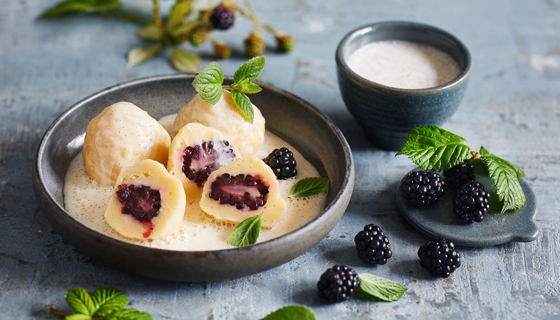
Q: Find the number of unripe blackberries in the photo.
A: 4